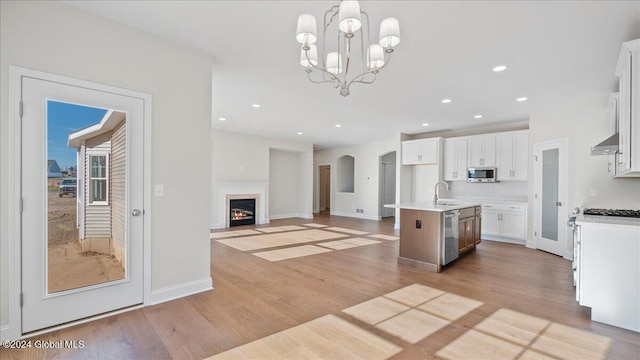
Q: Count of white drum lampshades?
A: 6